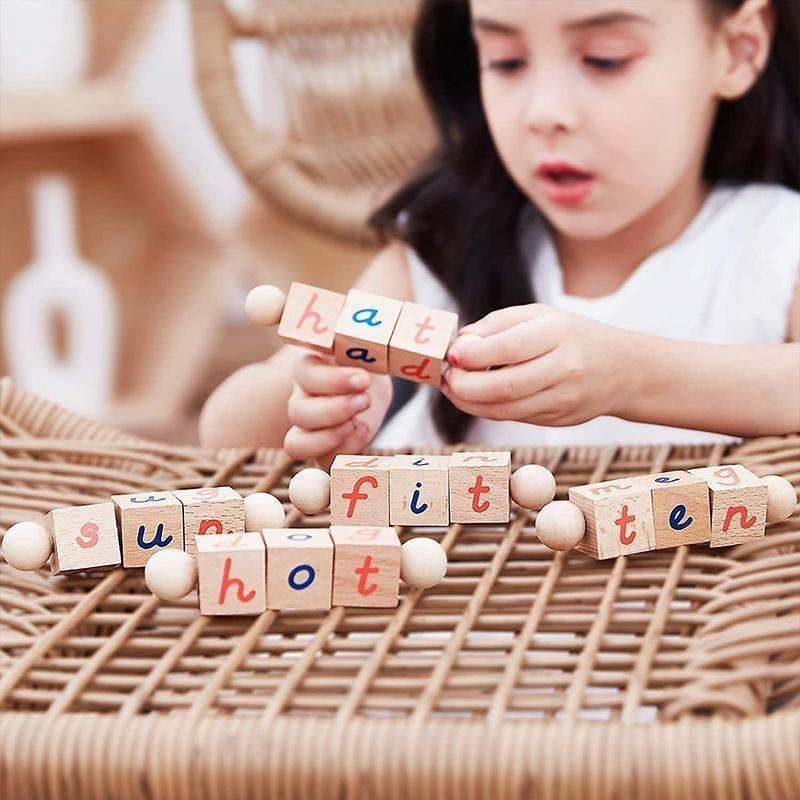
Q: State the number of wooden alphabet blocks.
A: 15